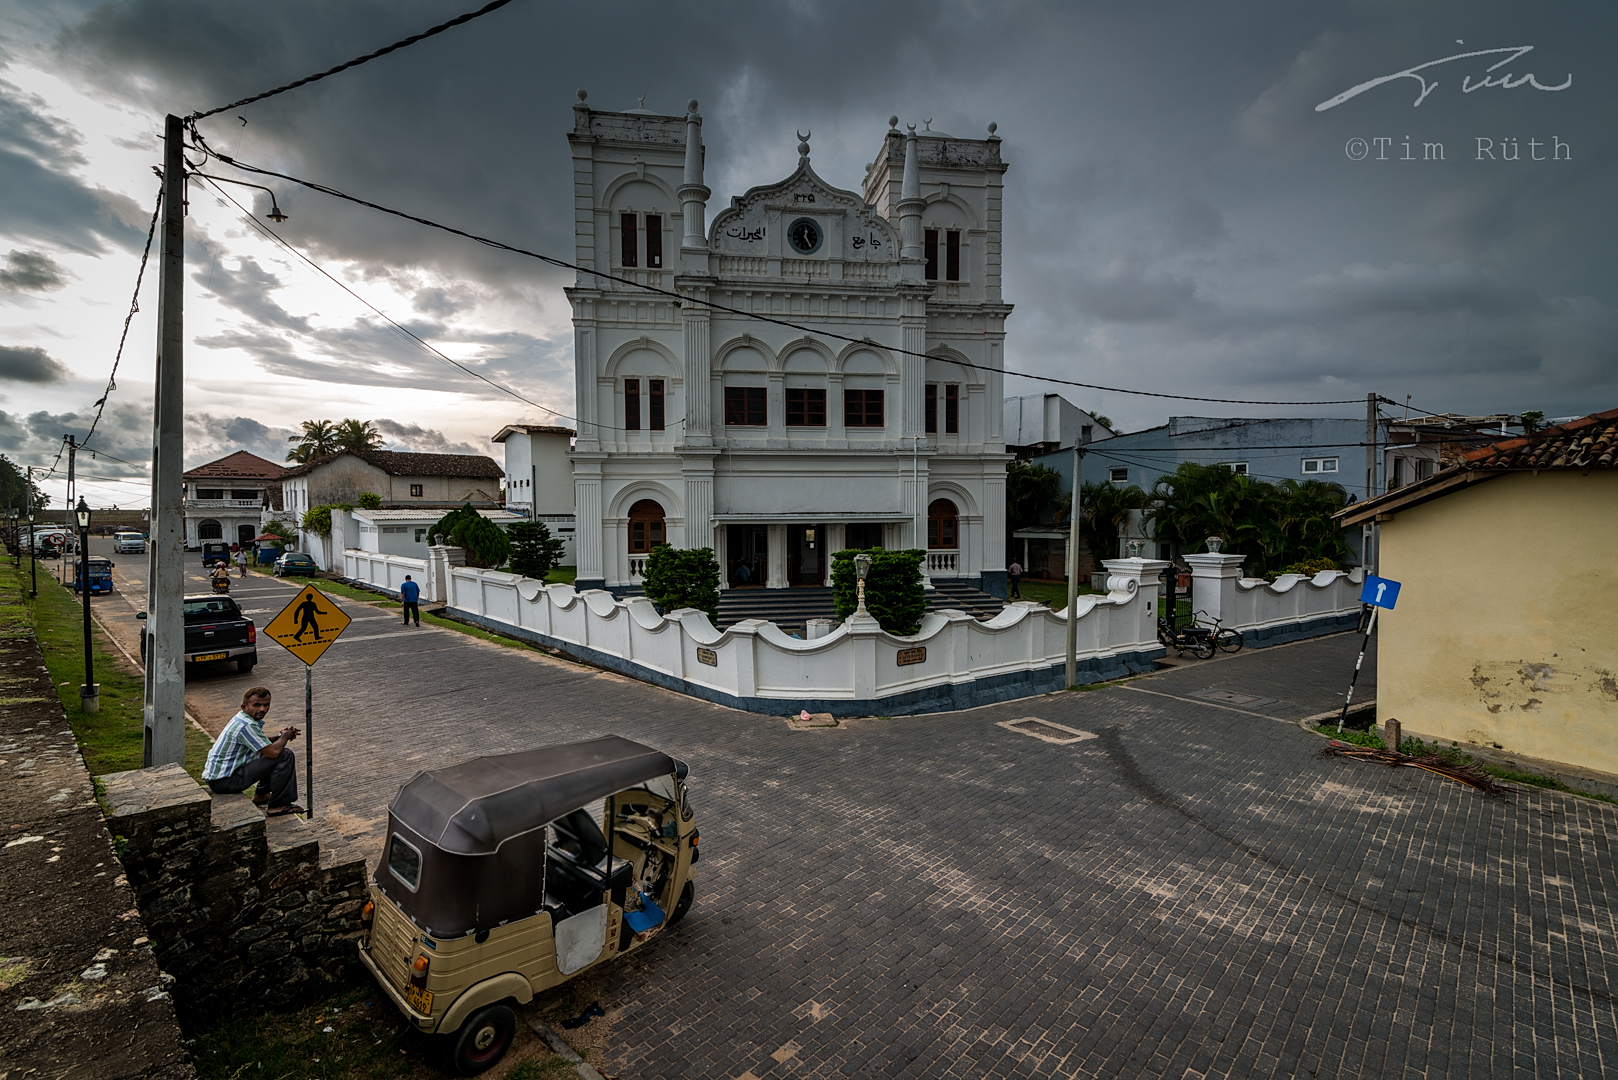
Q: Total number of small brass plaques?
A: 2